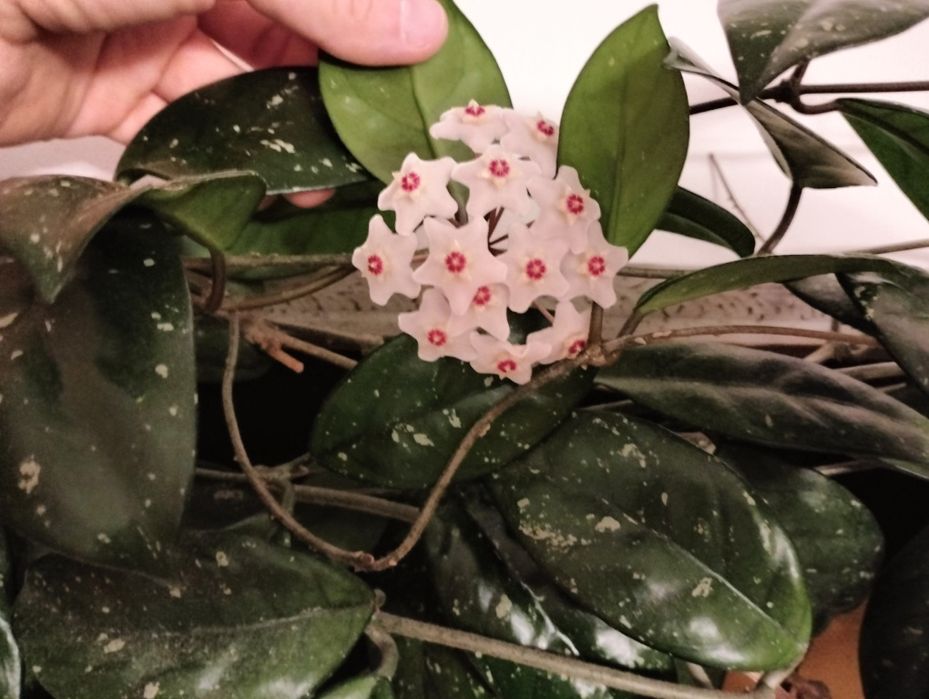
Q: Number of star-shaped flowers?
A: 13